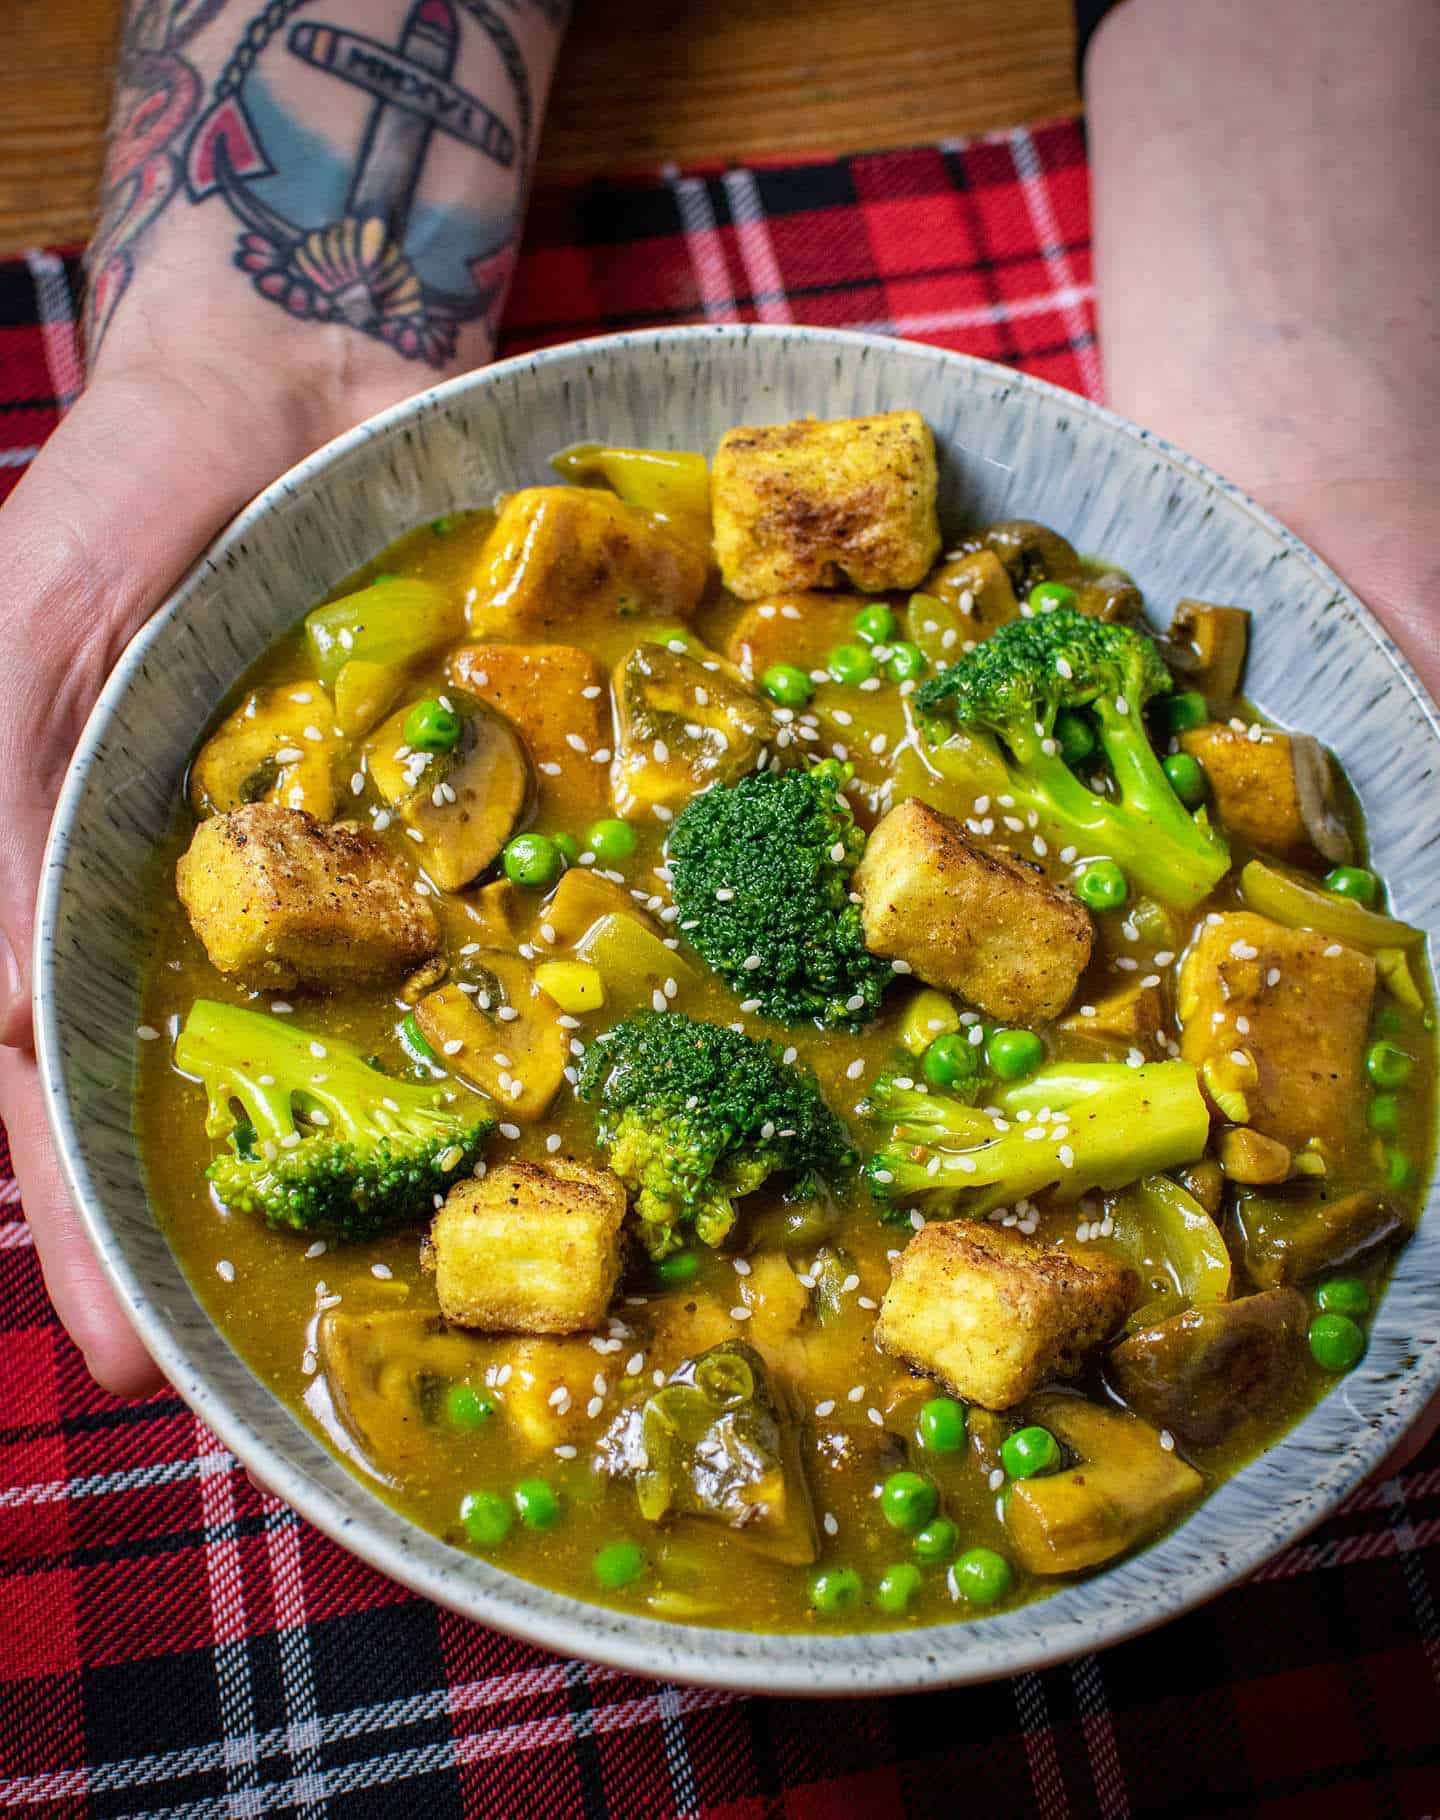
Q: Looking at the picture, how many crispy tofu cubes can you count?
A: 5